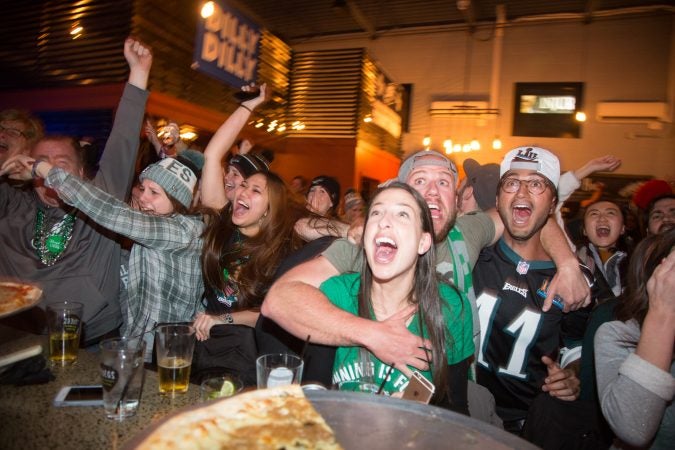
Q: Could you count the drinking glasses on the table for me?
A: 5